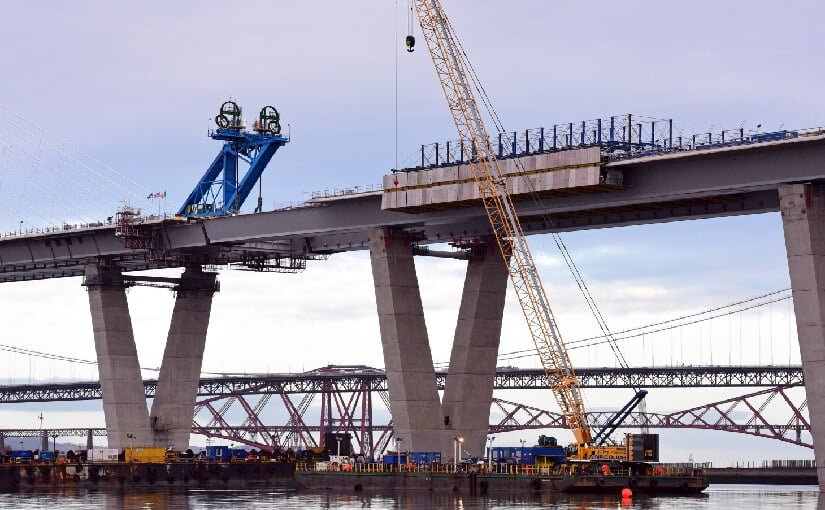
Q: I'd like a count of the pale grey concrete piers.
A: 5